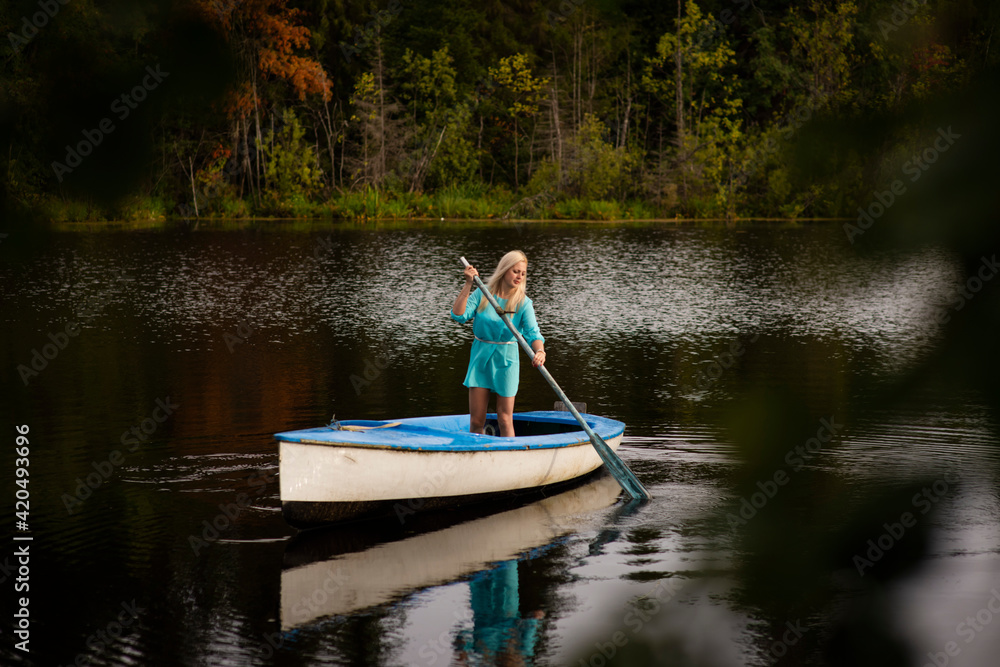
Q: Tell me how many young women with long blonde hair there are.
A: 1